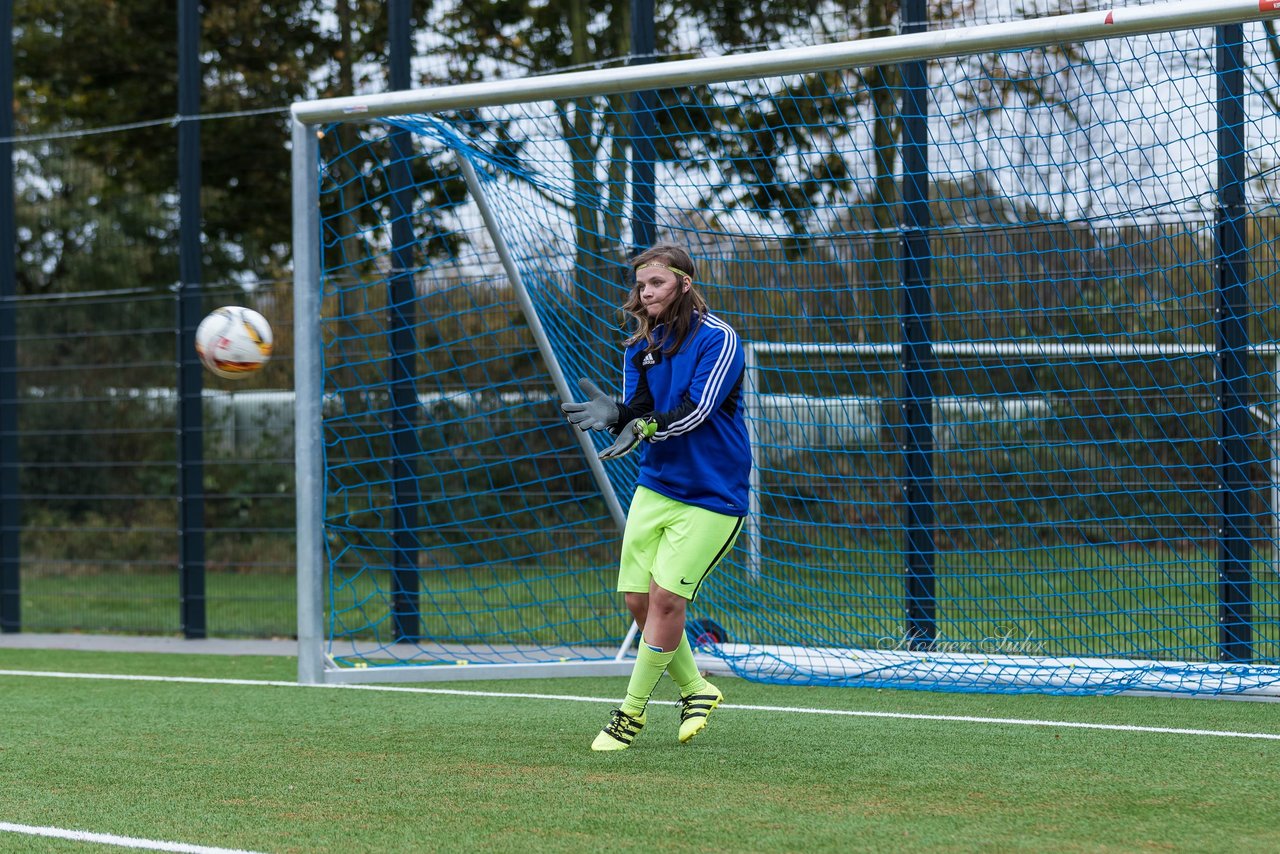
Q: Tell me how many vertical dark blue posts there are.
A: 6